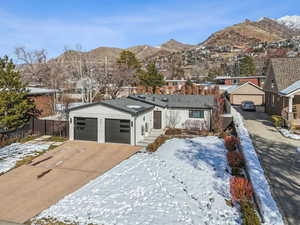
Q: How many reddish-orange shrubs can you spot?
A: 3